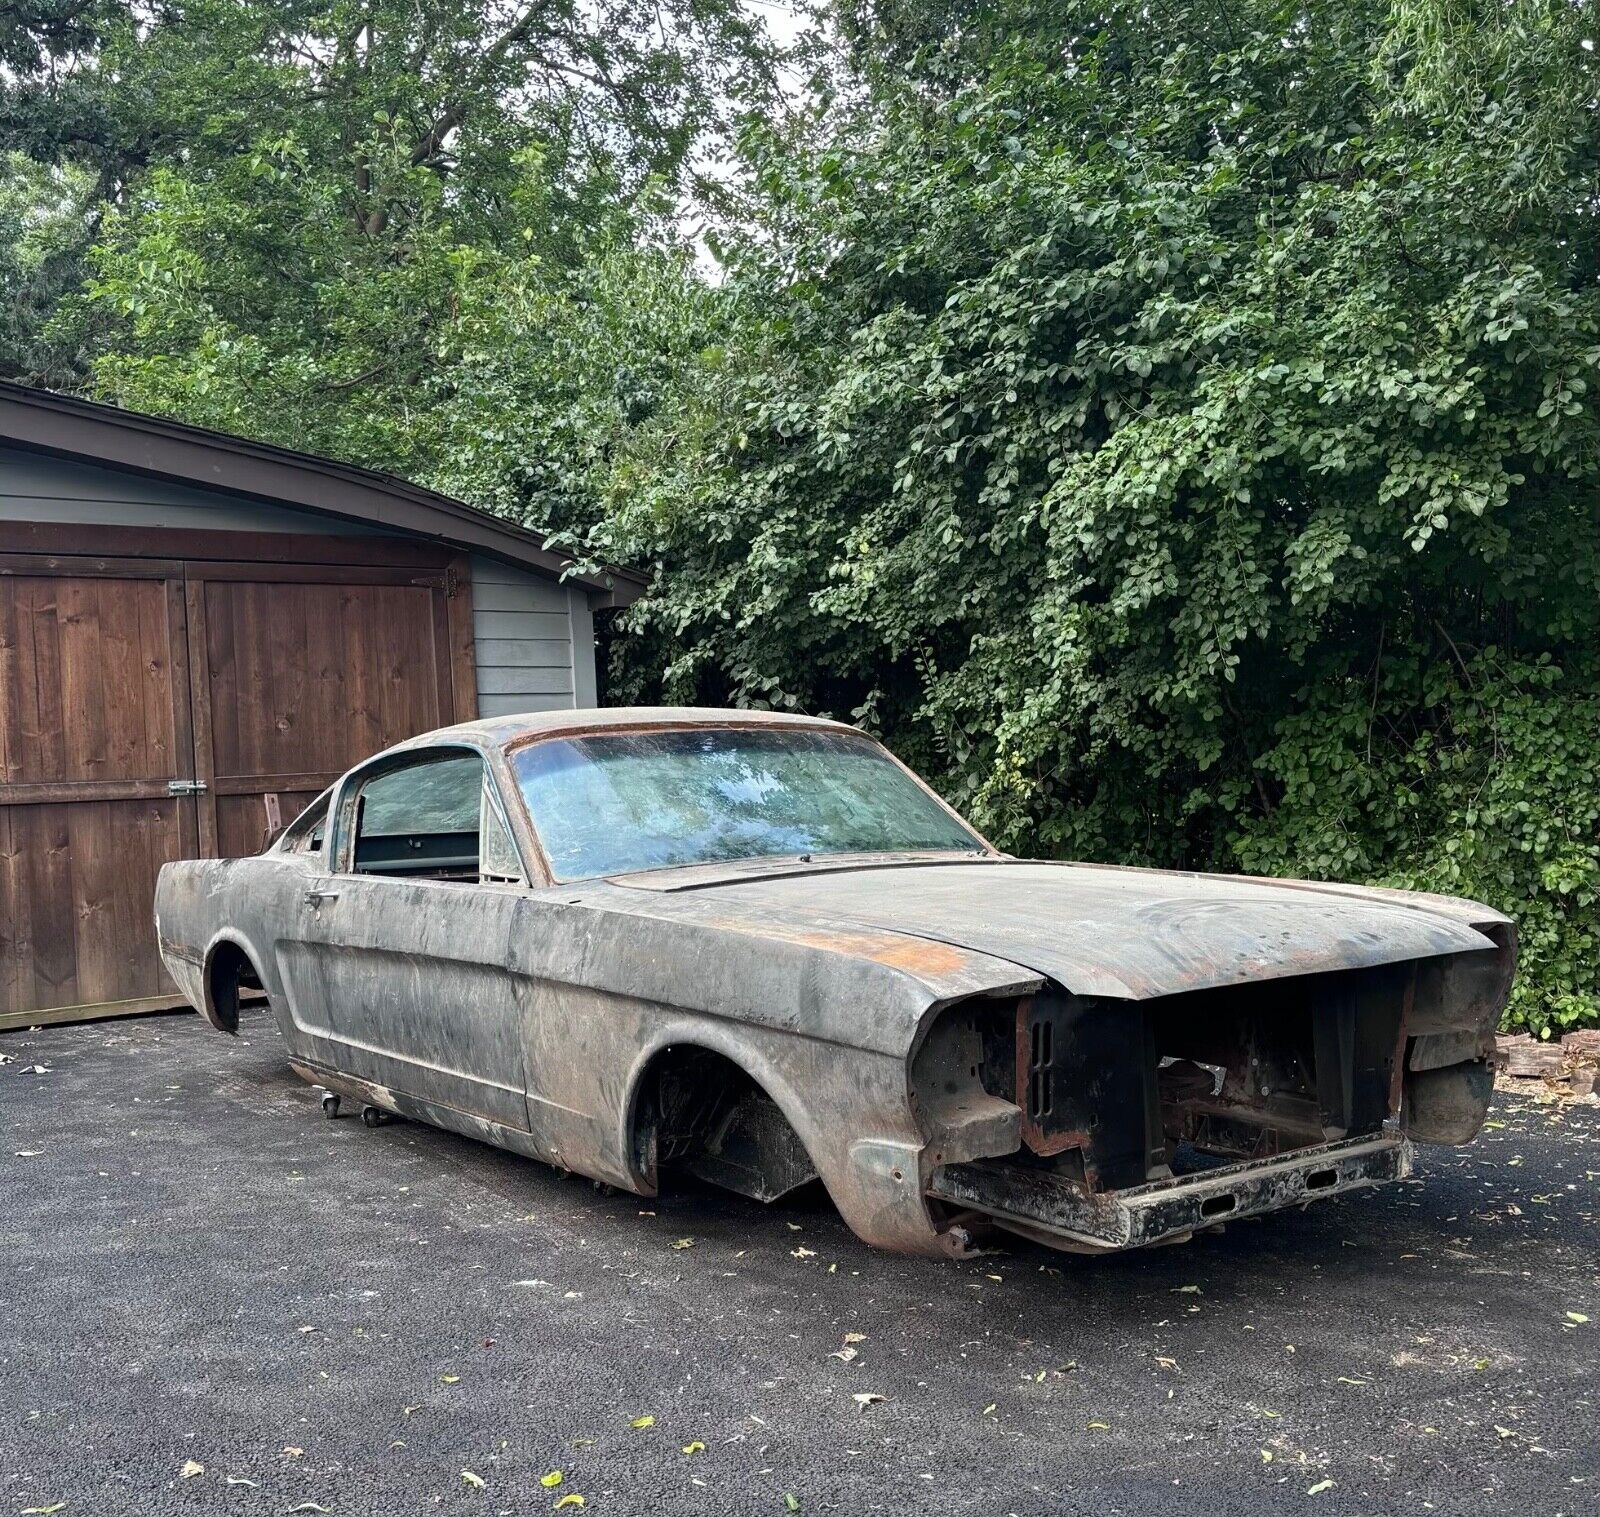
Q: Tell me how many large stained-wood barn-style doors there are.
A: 2